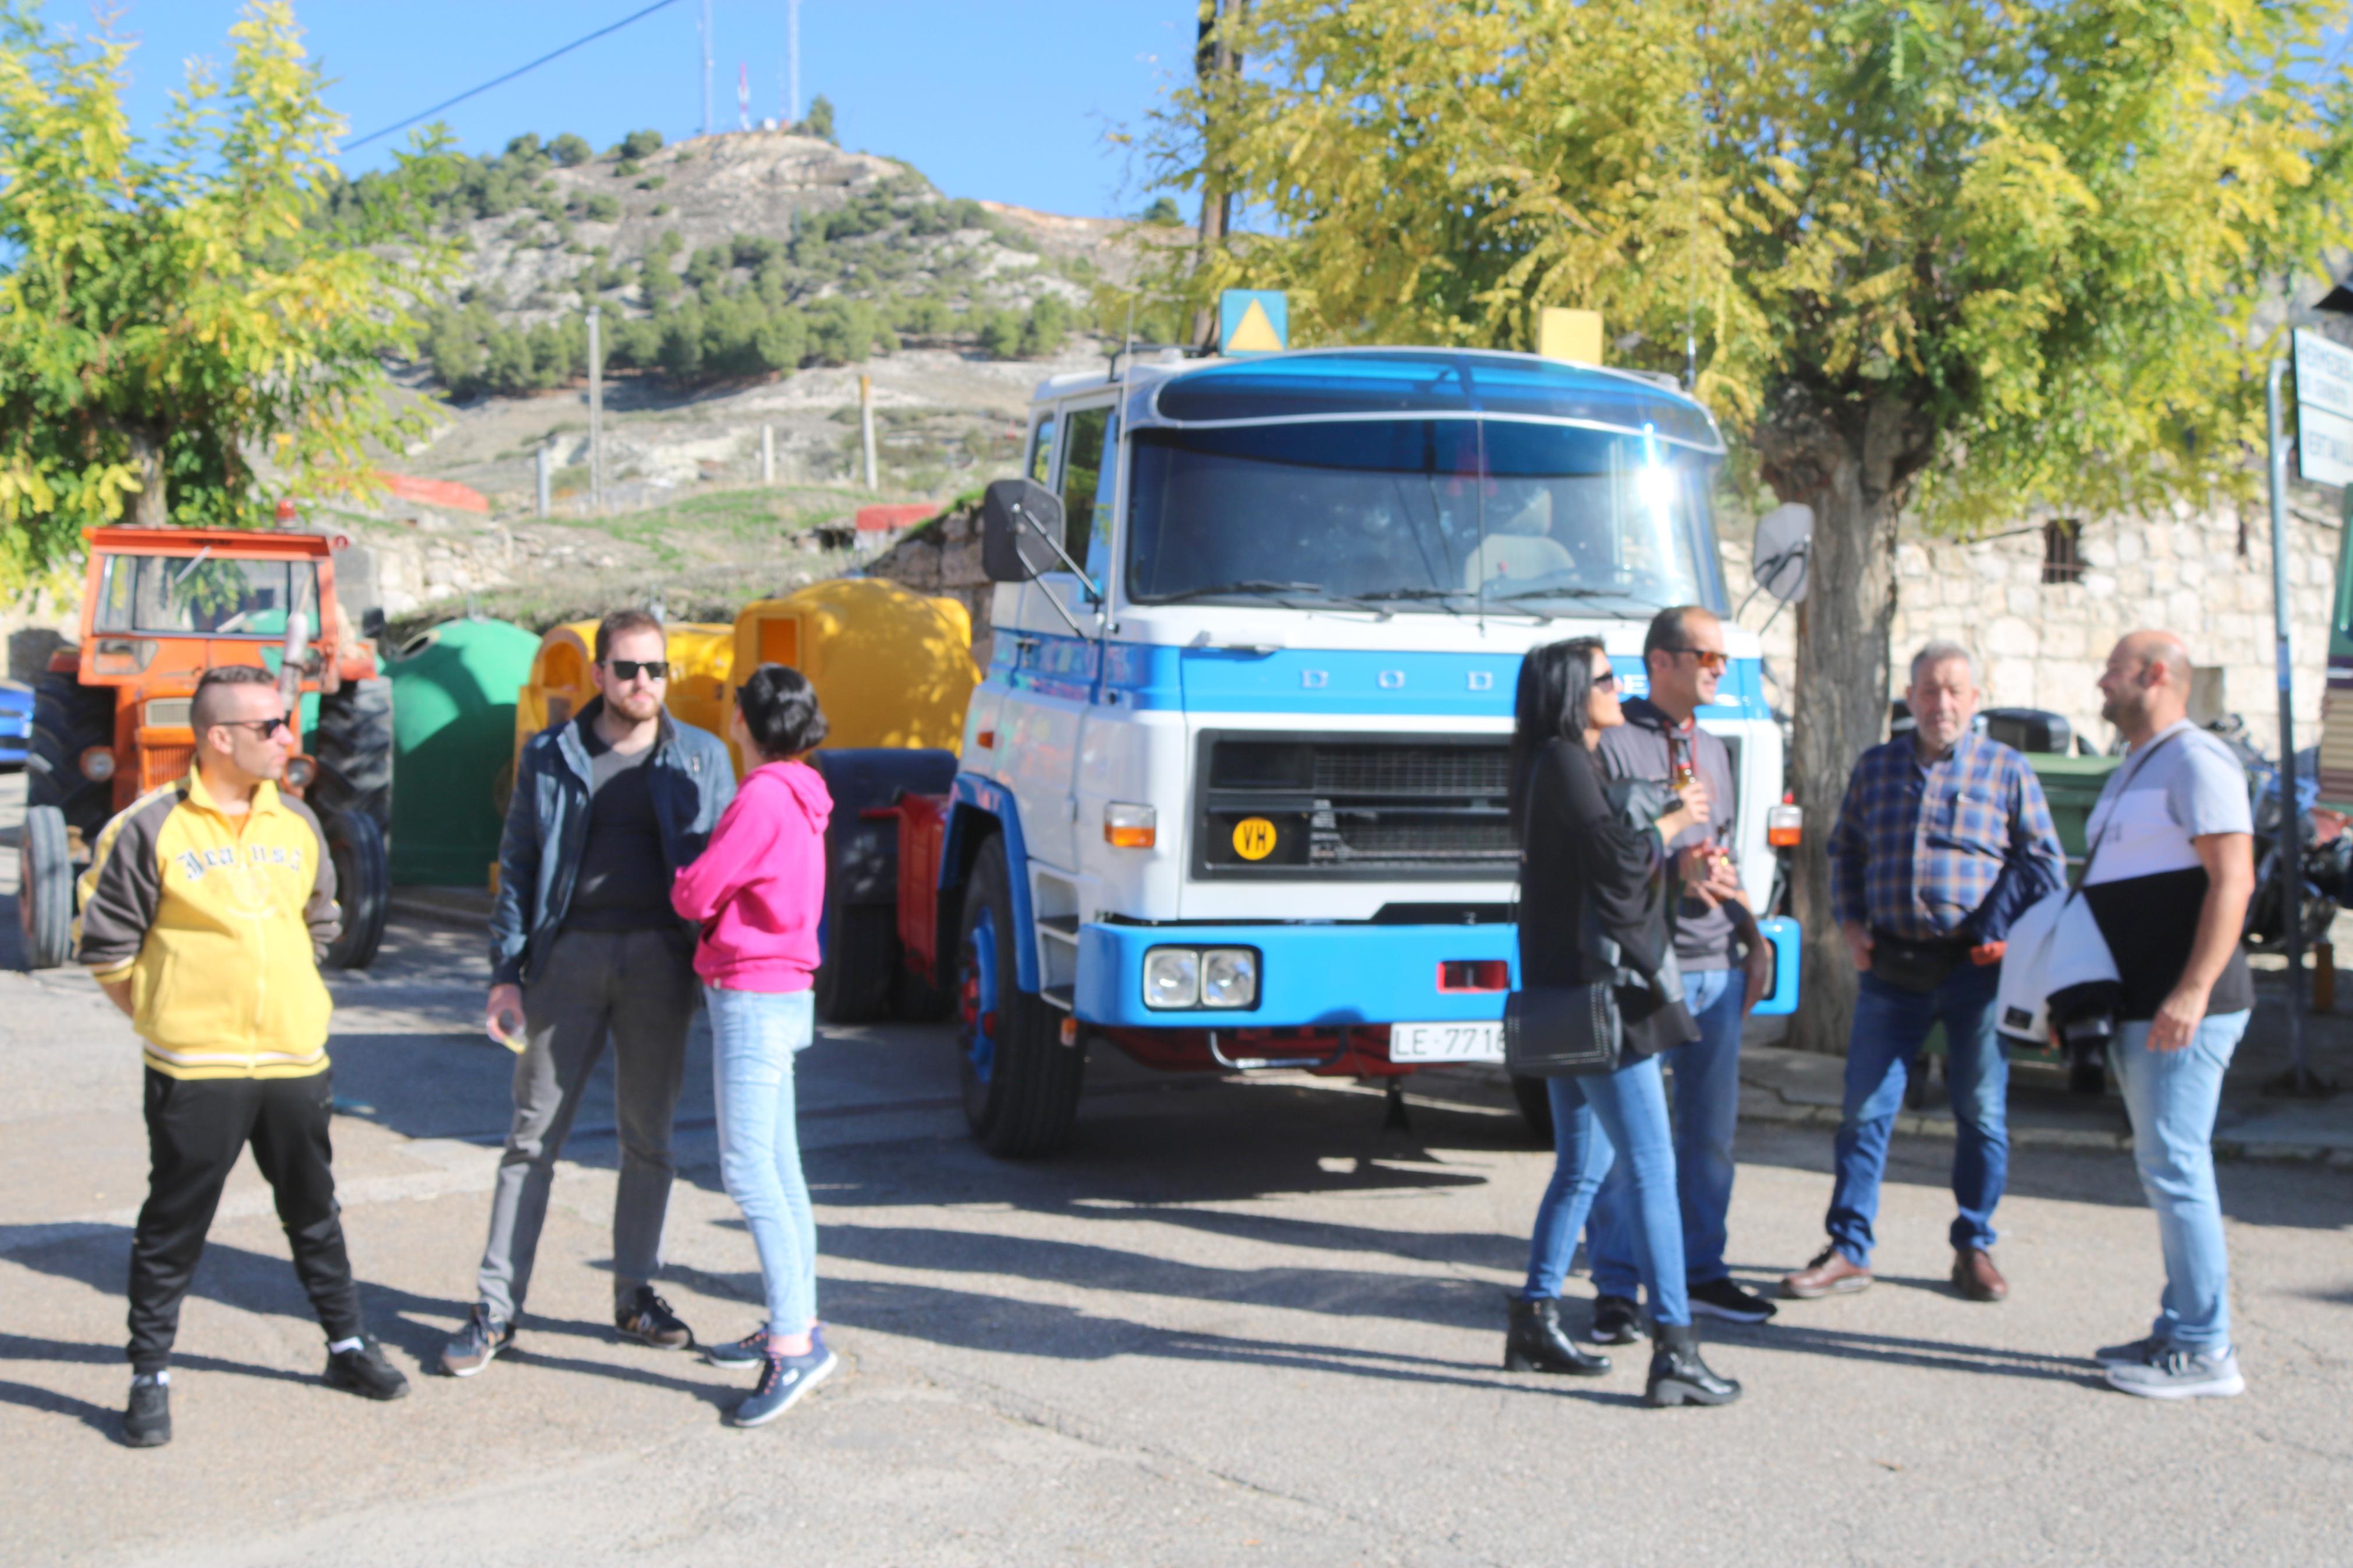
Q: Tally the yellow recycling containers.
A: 2